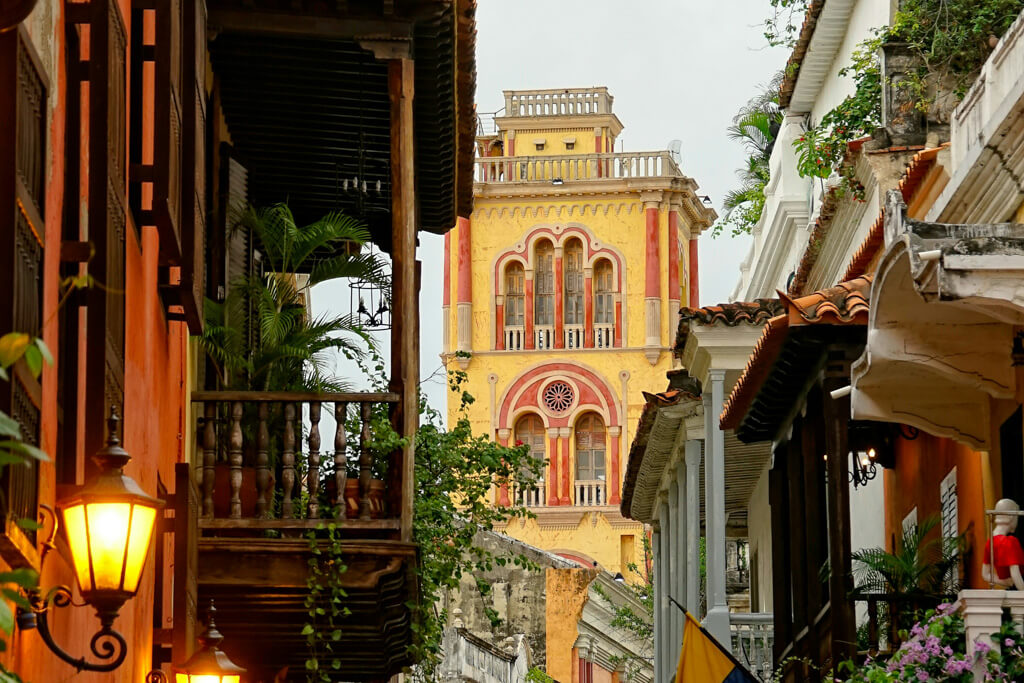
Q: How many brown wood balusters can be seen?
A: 7